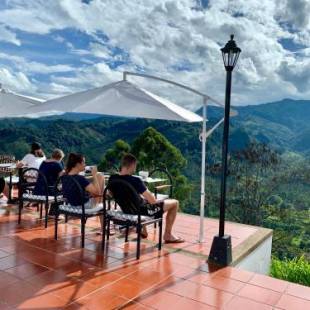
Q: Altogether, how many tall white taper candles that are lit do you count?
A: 0